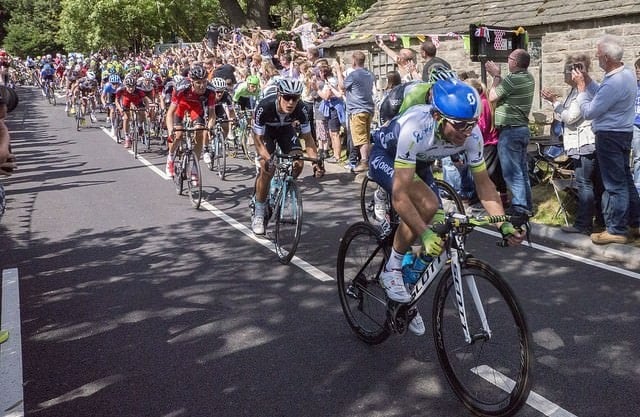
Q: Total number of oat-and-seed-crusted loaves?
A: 0